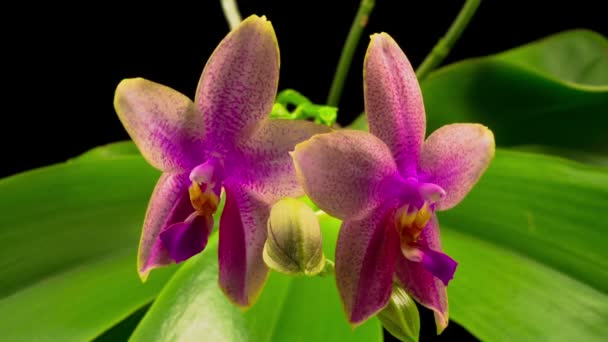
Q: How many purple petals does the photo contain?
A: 10